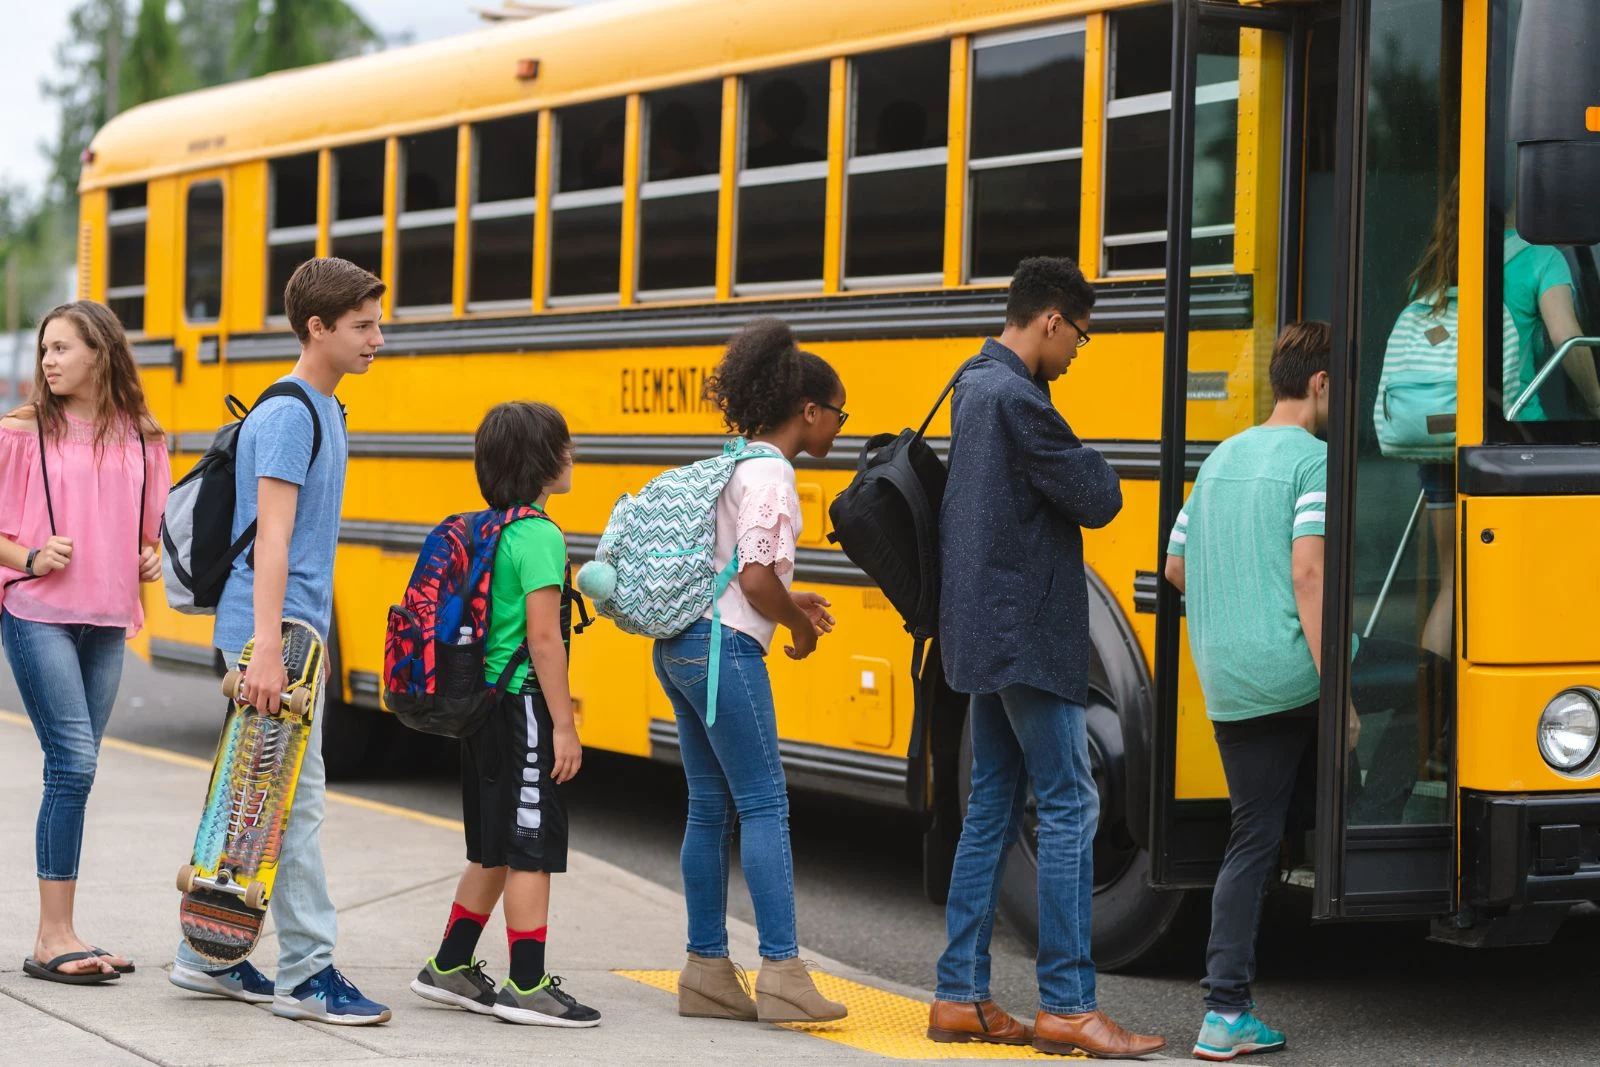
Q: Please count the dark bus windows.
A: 12